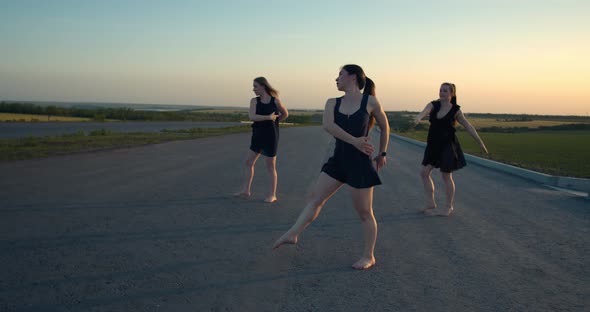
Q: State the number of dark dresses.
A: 3